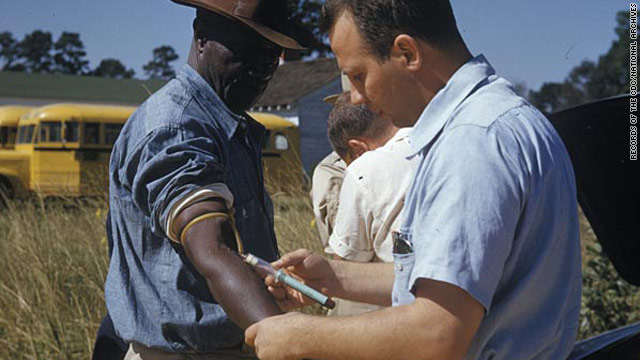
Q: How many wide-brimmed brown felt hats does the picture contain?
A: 1